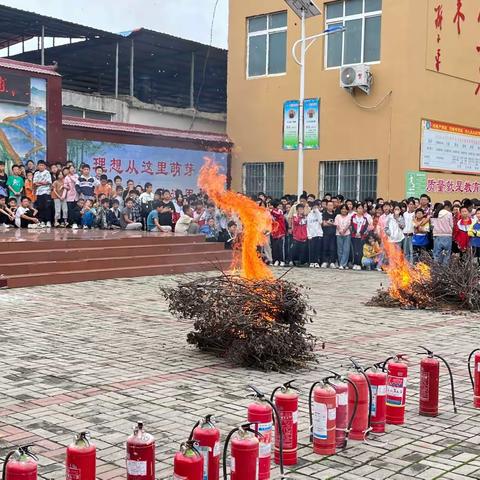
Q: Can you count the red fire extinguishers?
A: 15